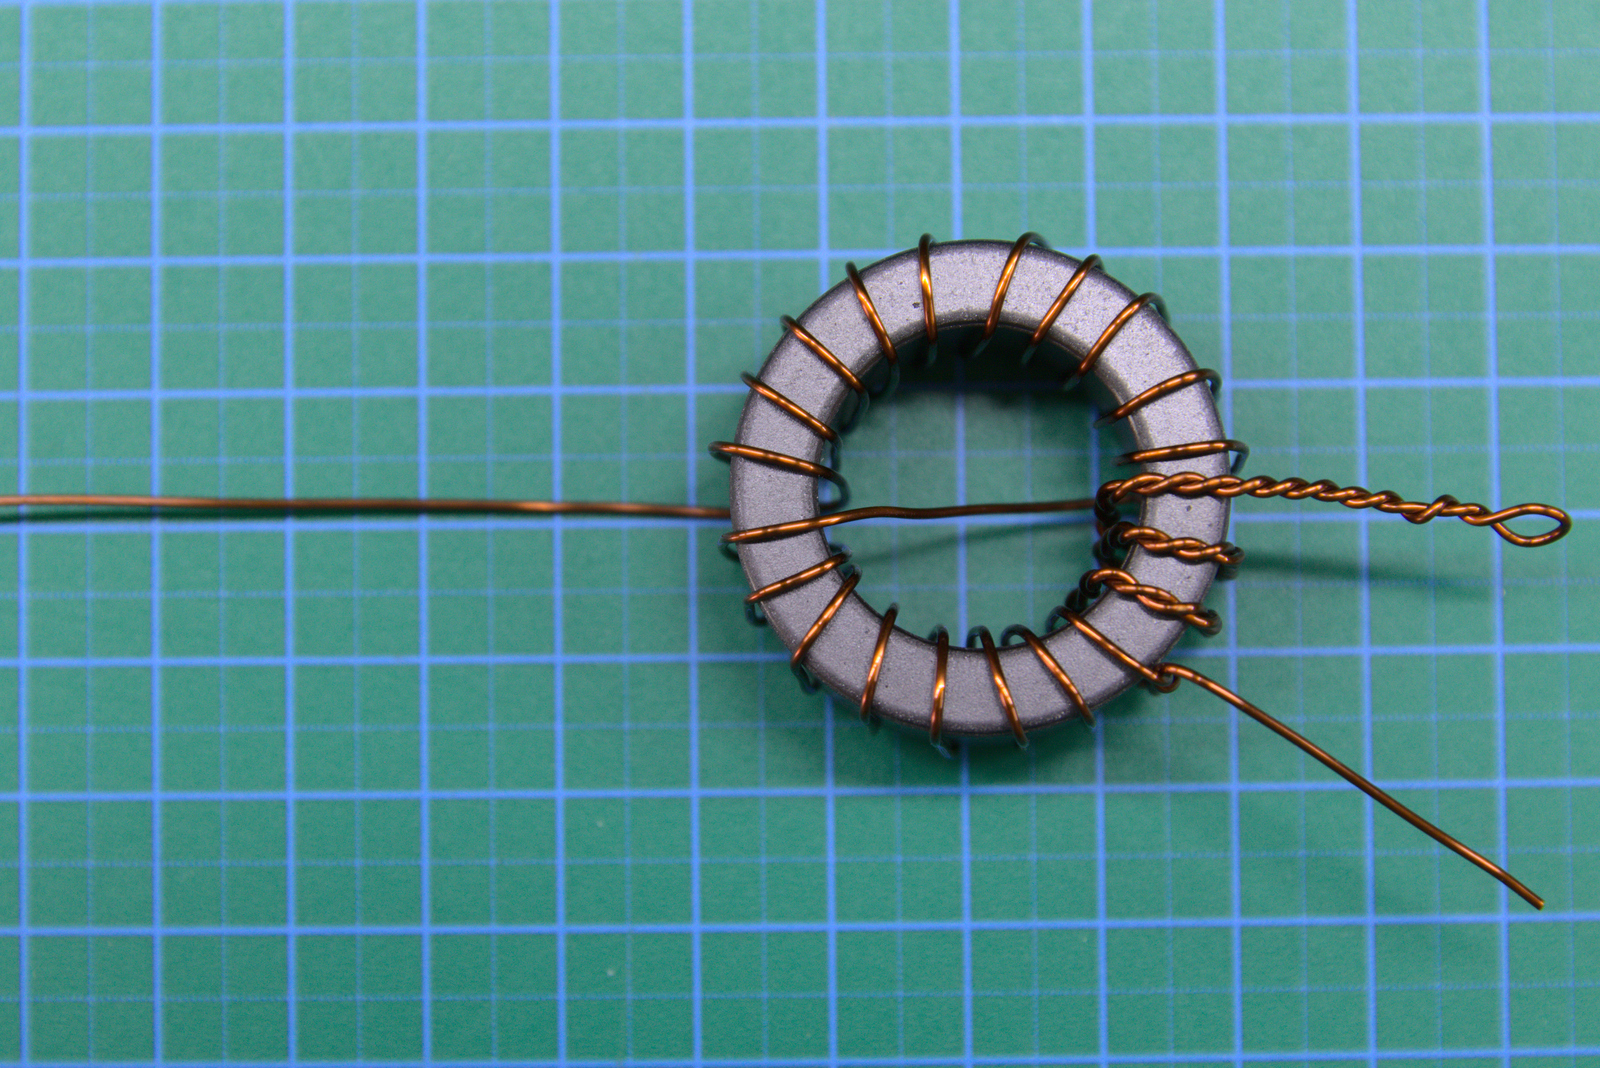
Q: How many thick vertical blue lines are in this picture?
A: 12